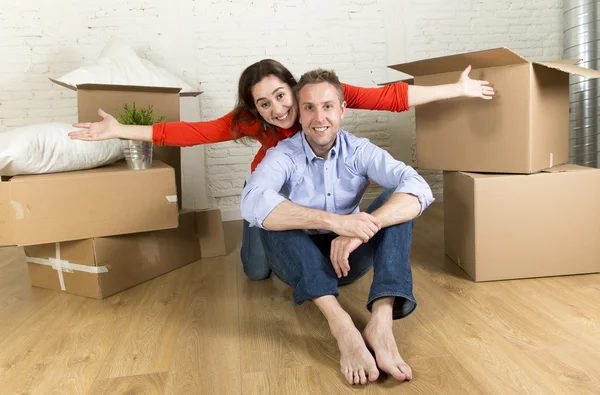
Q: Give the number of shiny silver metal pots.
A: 1